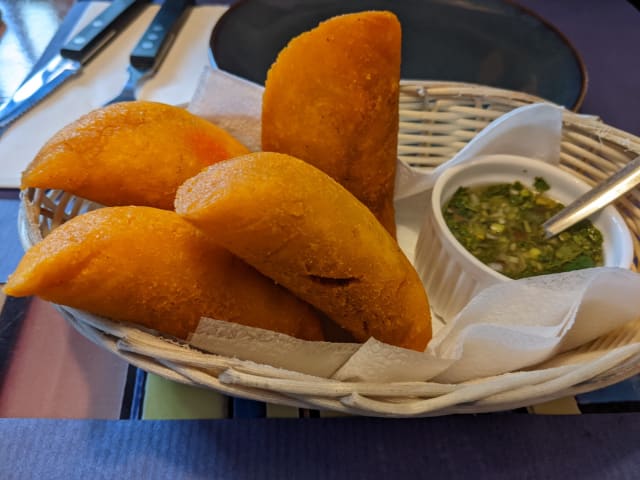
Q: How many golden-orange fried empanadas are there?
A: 4